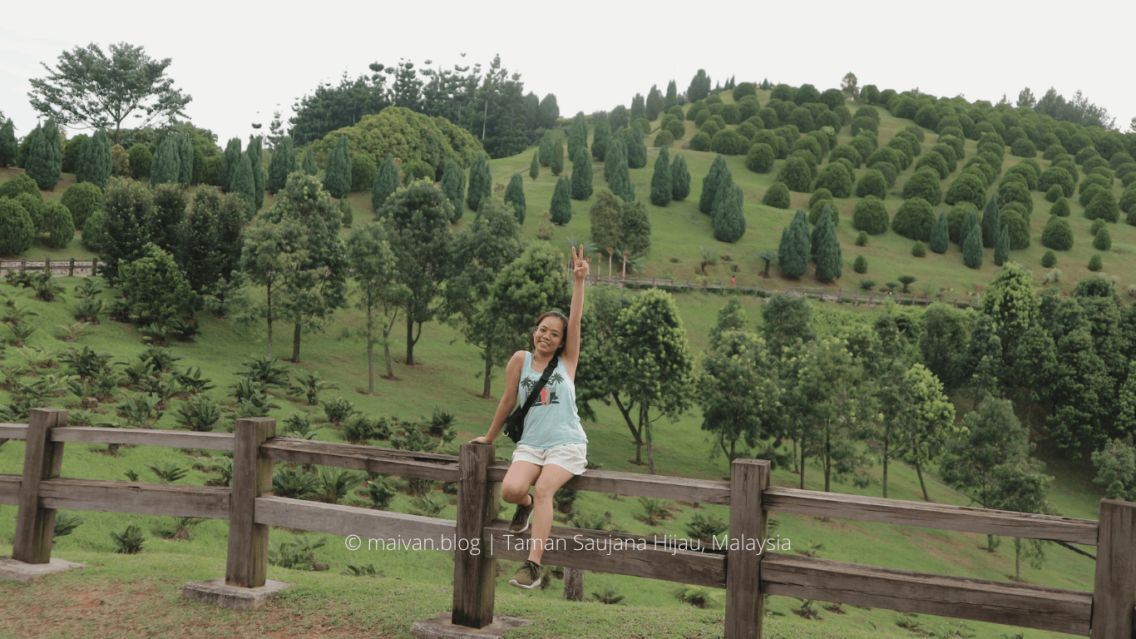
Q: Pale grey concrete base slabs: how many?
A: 3